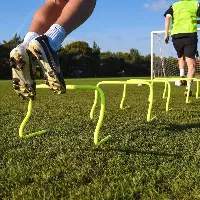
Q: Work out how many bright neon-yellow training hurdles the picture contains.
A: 5